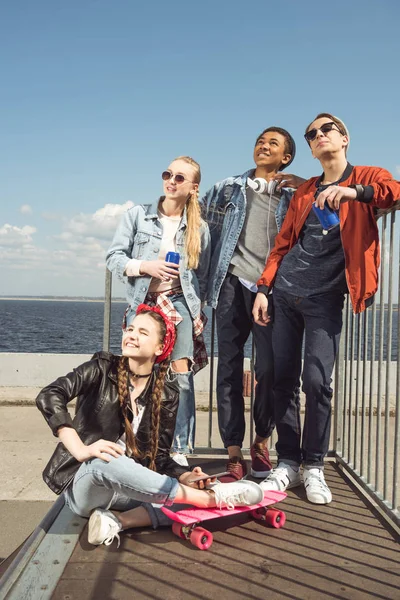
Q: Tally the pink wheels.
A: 4